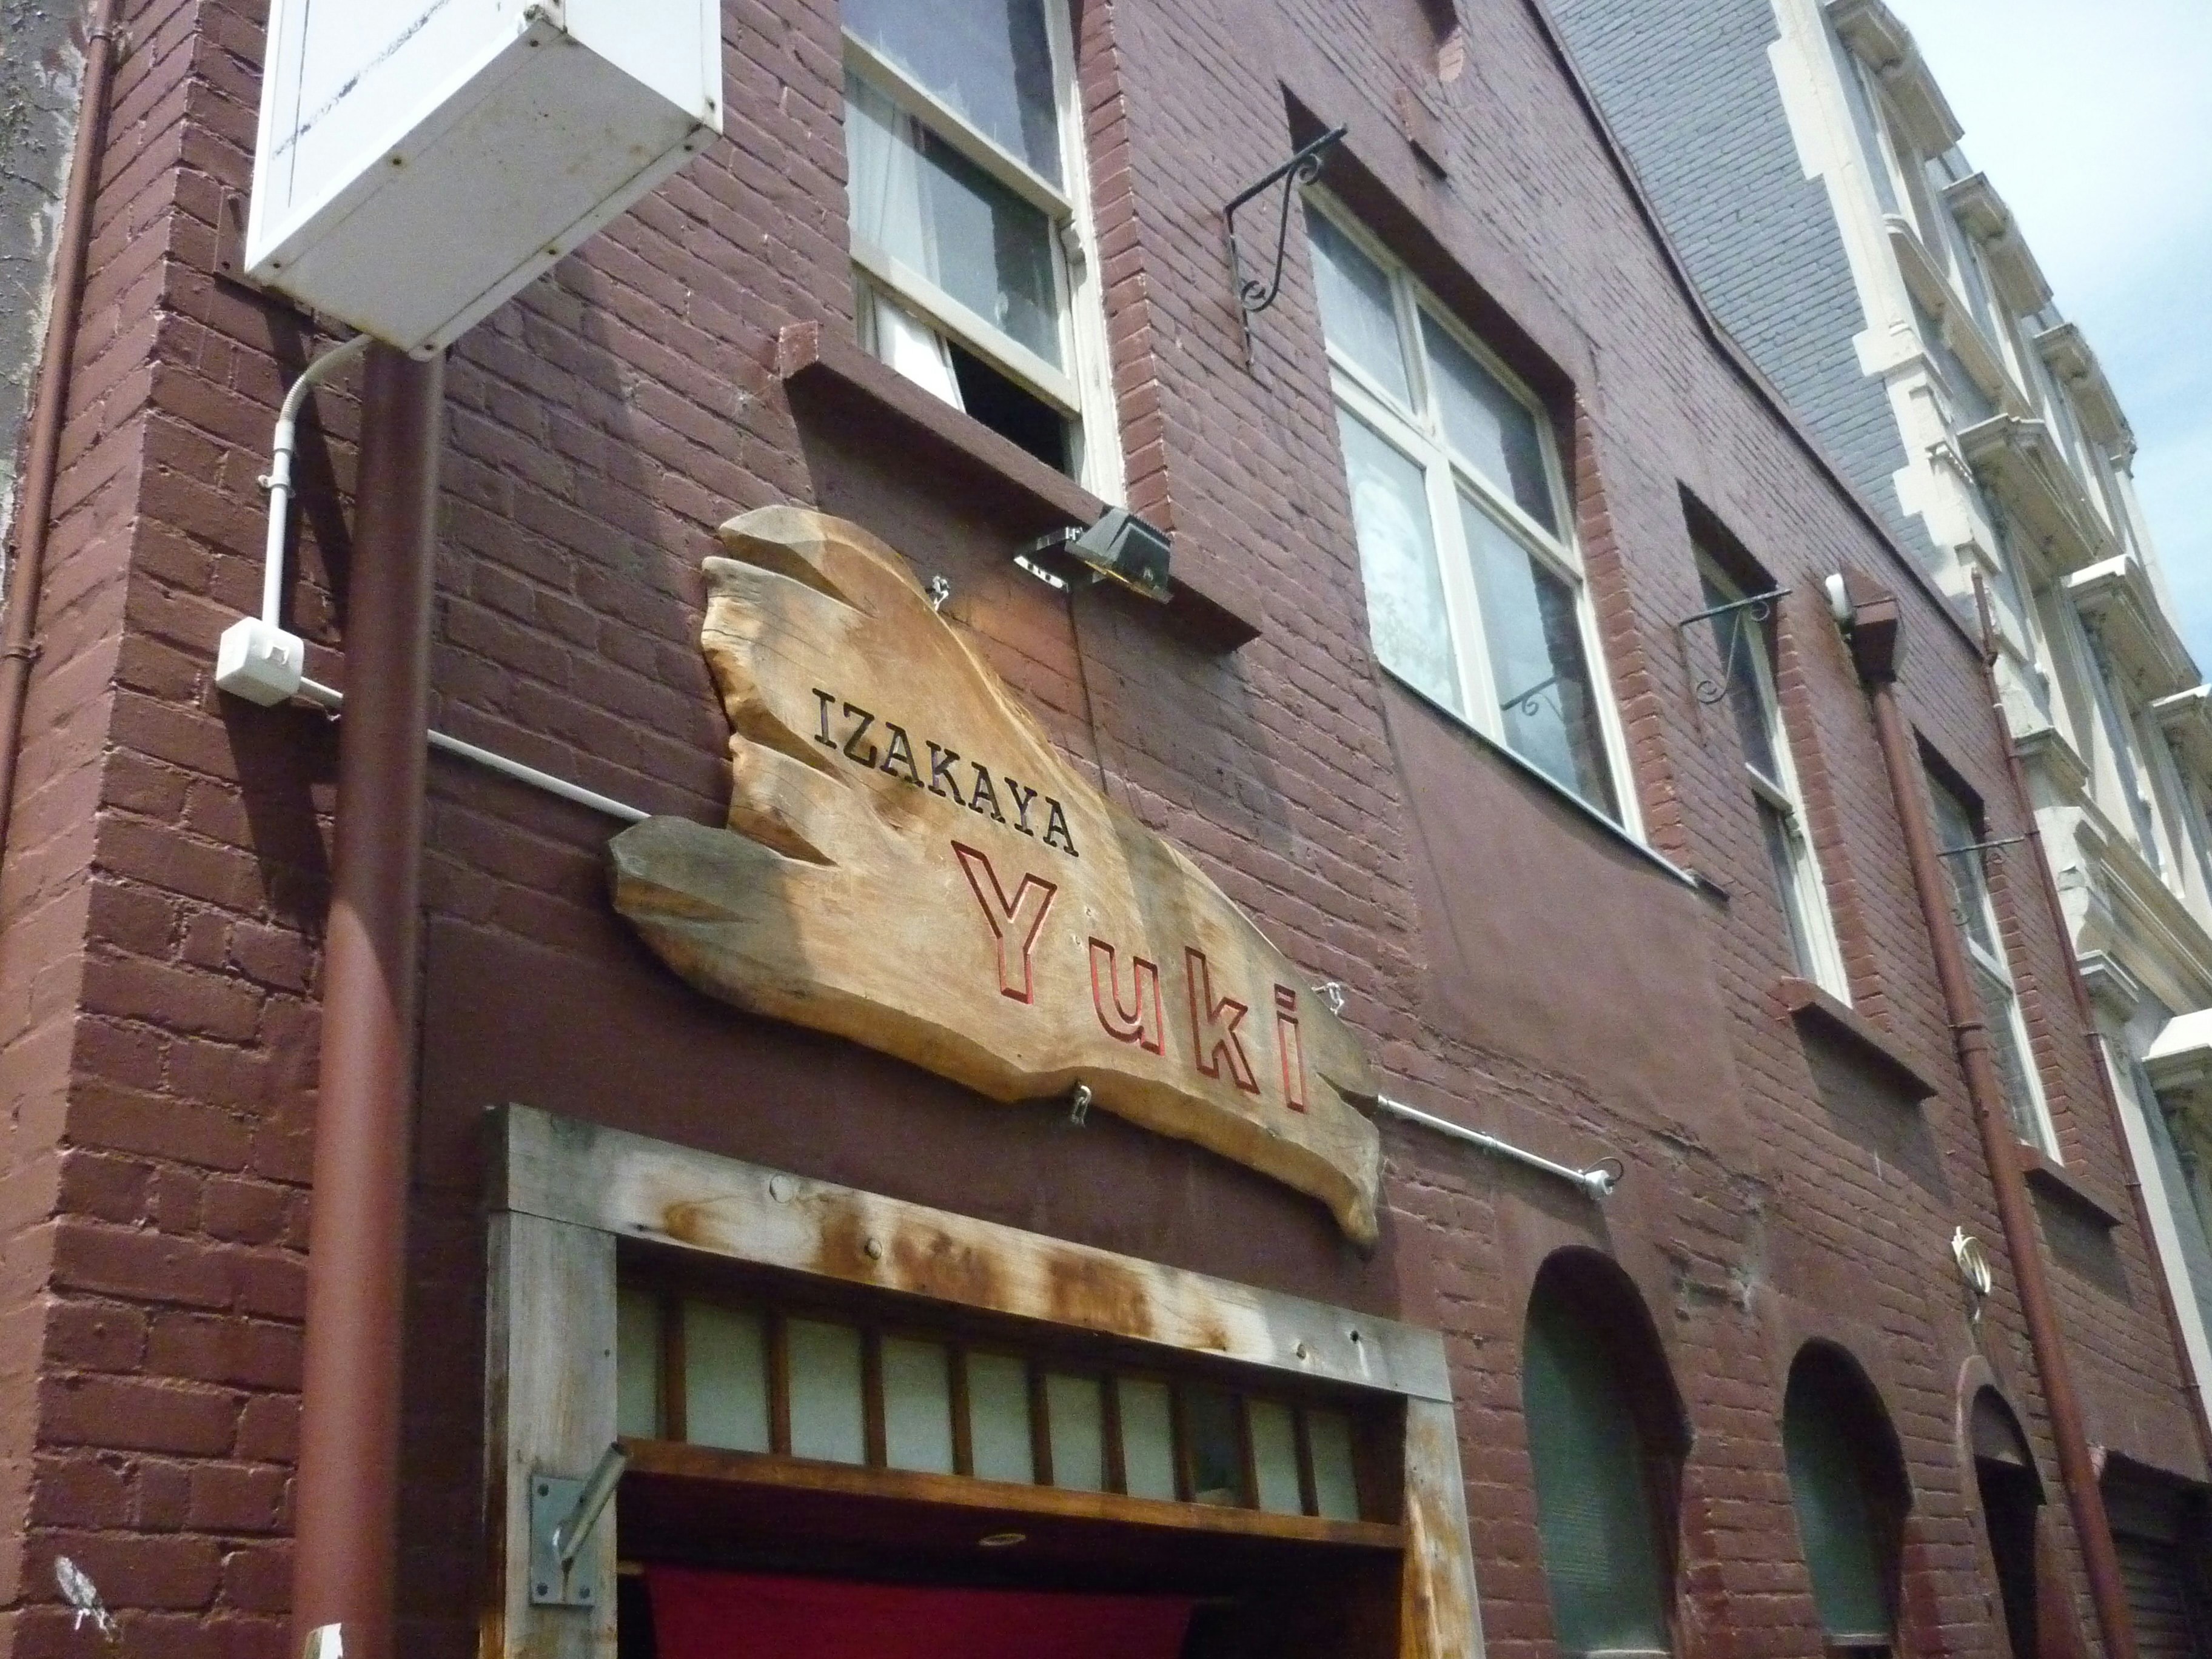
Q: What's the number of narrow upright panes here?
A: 10